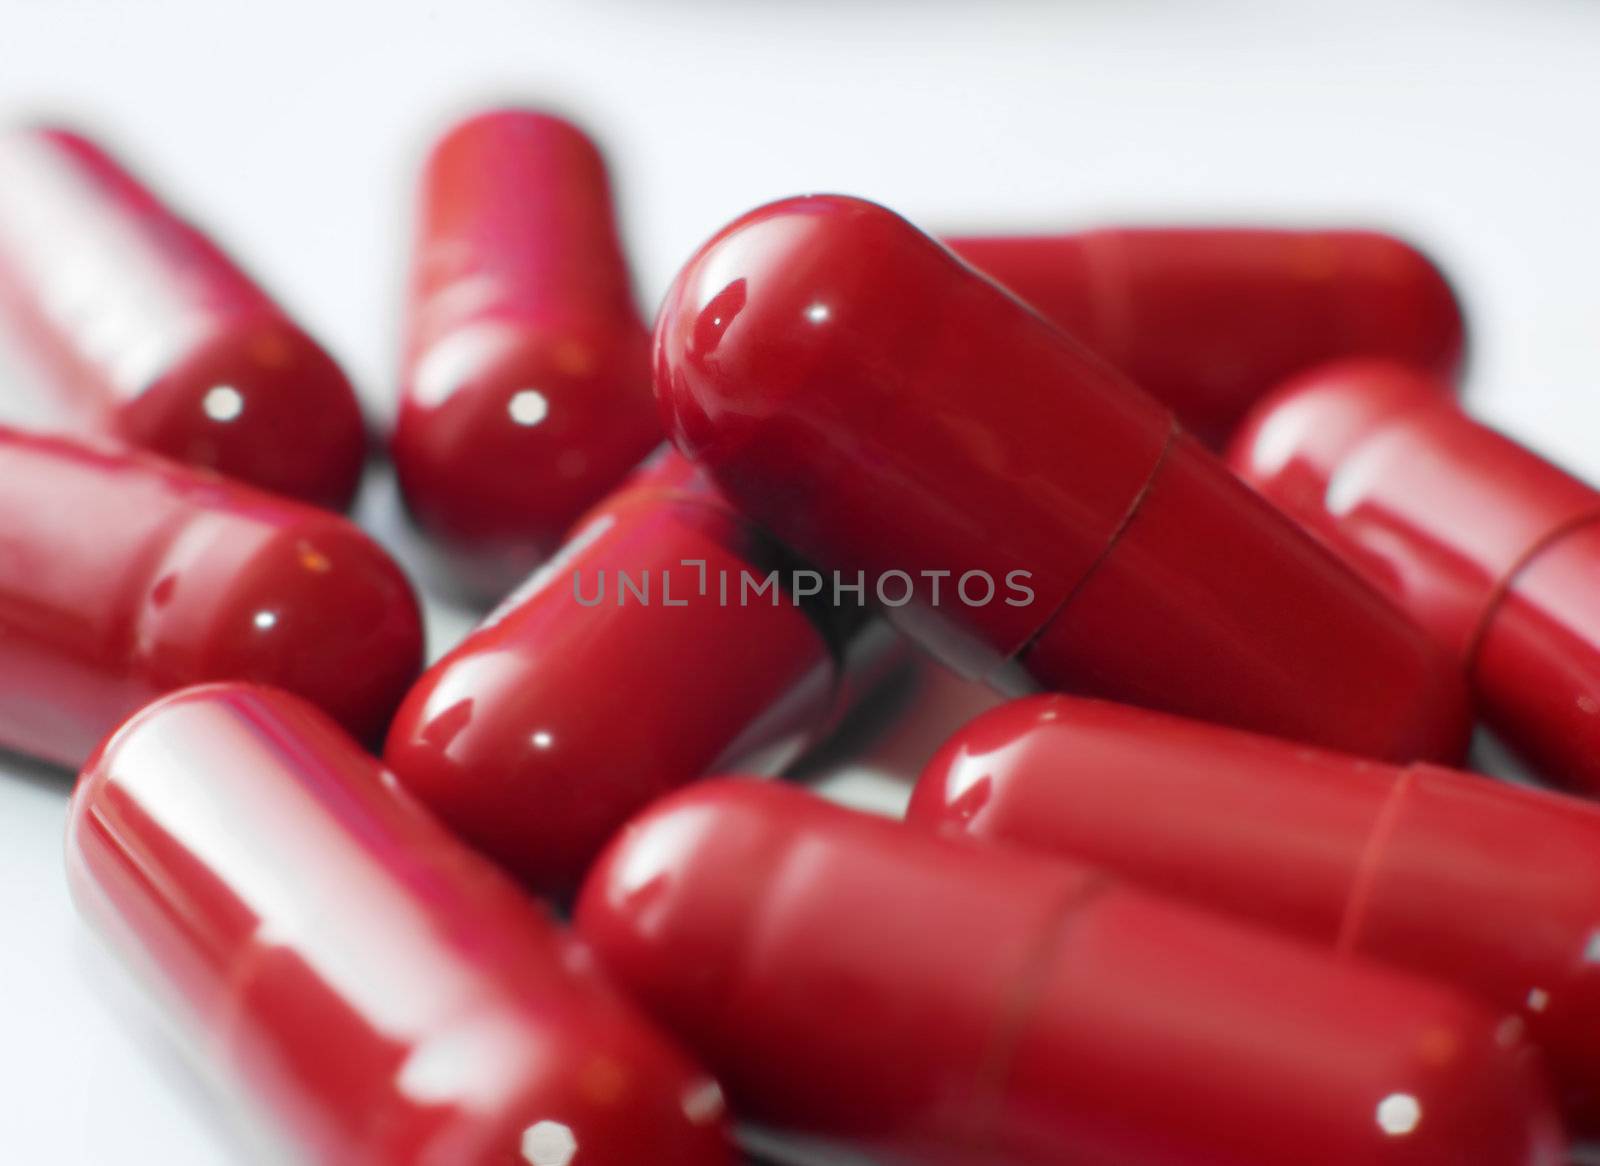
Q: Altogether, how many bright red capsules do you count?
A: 10